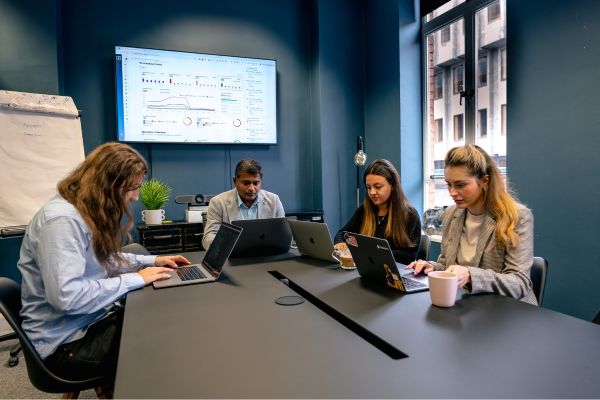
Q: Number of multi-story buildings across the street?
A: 1